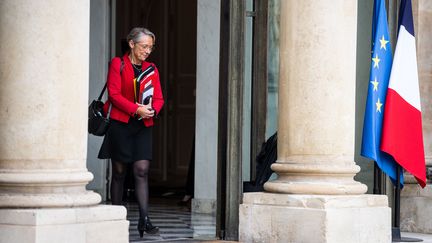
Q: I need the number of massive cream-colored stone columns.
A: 2